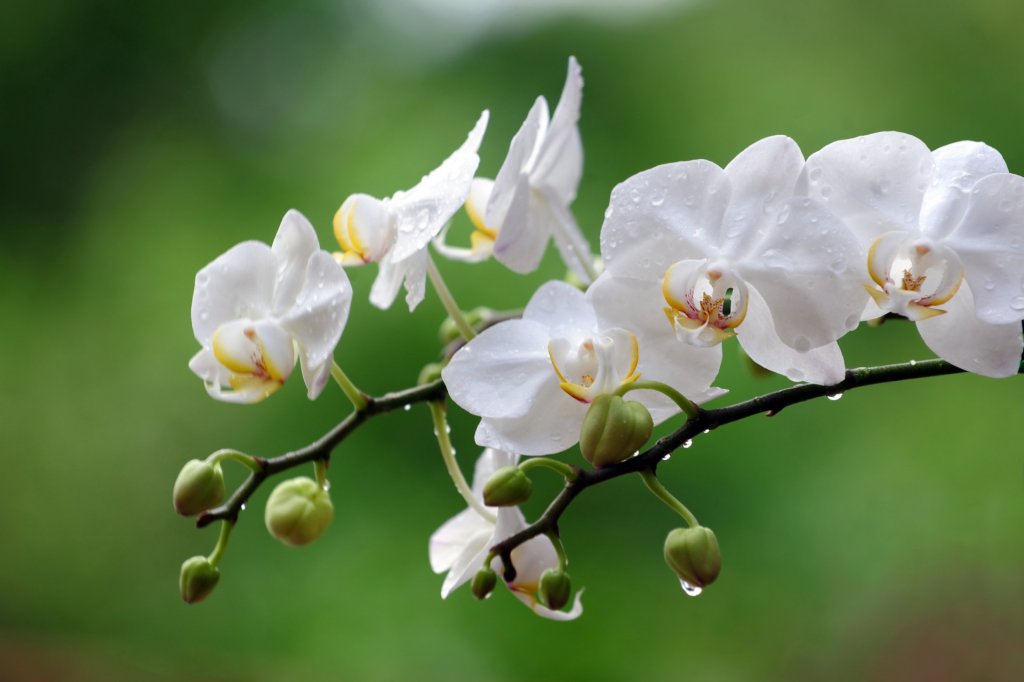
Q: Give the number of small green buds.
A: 8